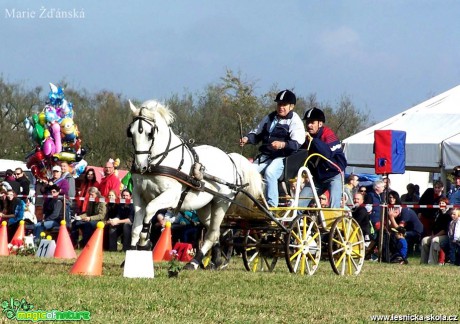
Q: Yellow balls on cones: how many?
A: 5